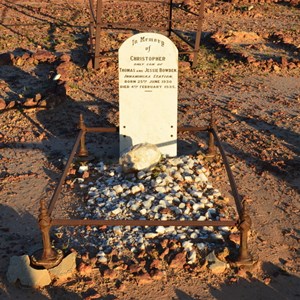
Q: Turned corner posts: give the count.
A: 4